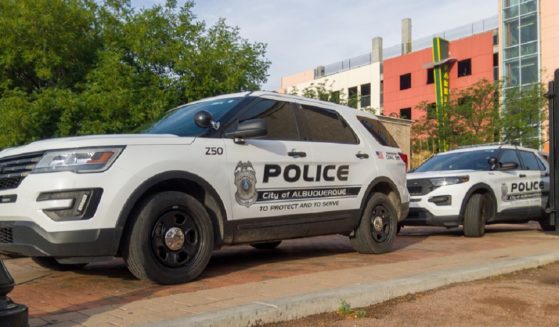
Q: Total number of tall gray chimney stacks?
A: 2